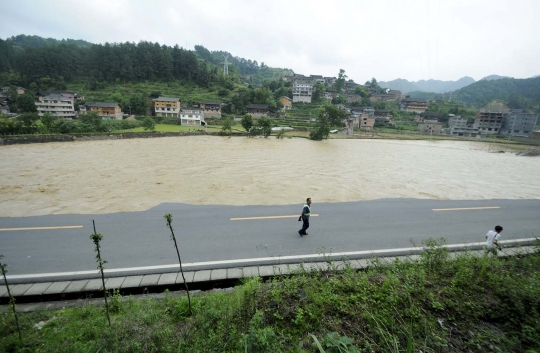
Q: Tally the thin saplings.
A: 3